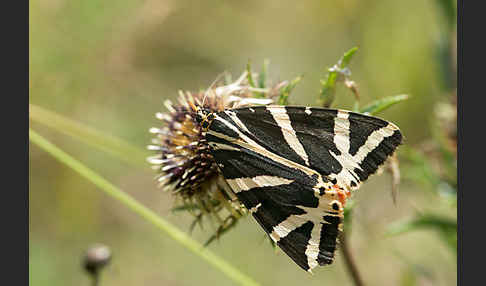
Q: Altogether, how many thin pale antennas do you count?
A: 1